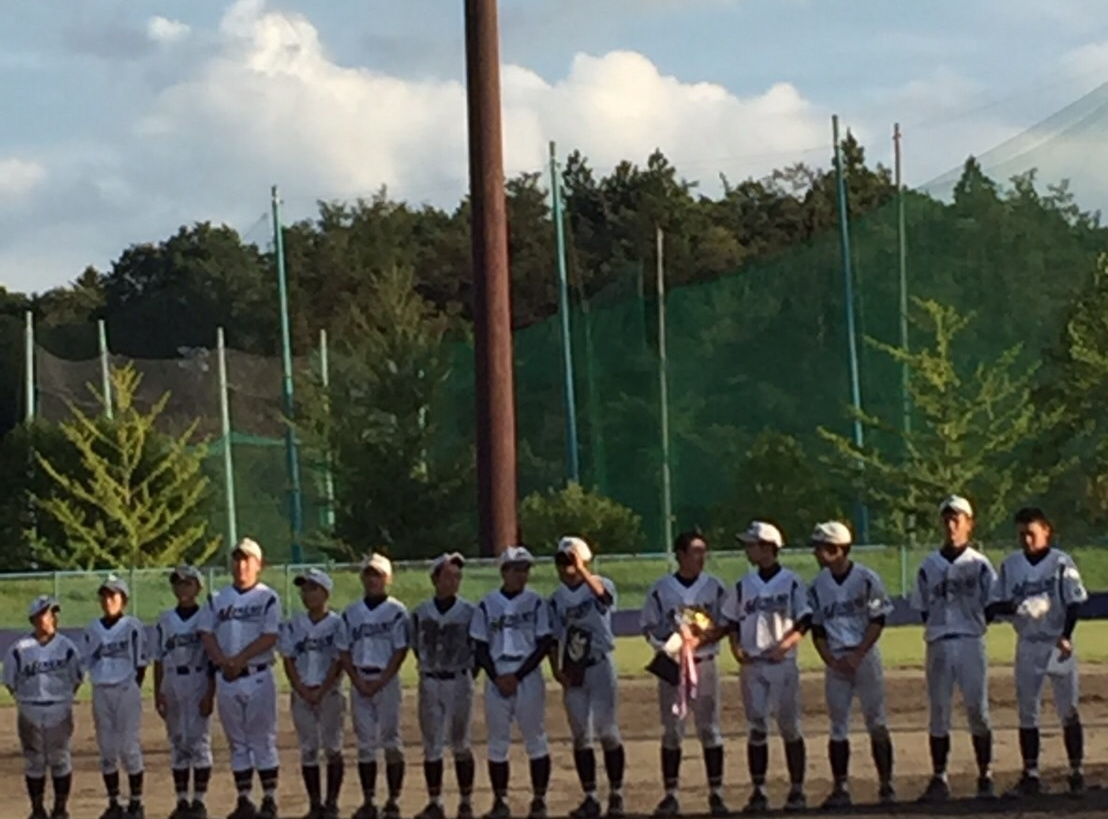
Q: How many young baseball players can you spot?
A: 14